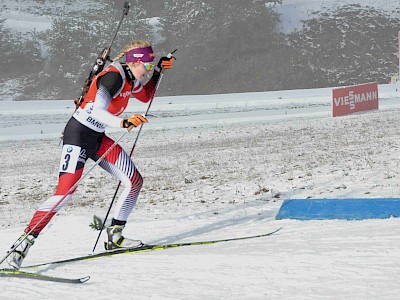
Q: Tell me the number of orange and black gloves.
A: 2